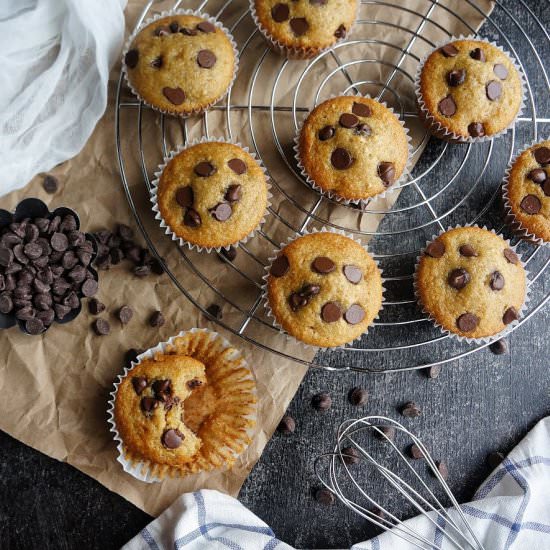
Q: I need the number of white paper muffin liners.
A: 9